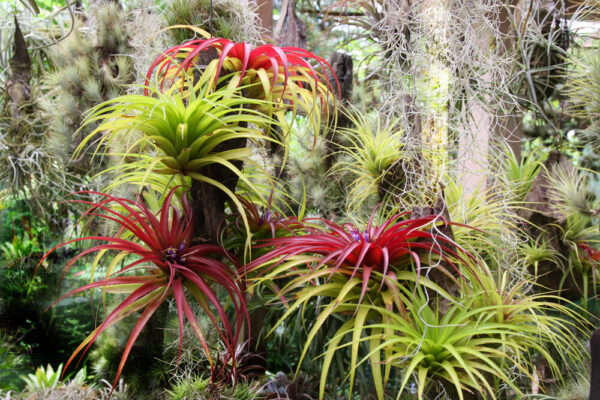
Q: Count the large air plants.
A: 5